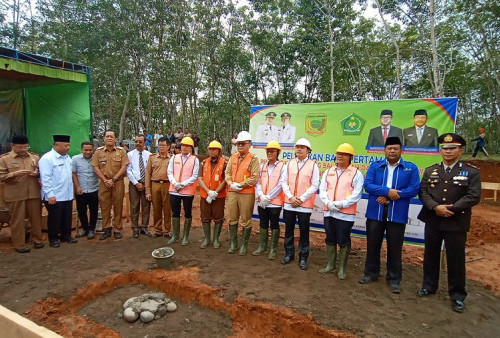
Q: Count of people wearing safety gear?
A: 6